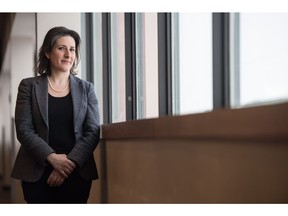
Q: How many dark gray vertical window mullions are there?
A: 5